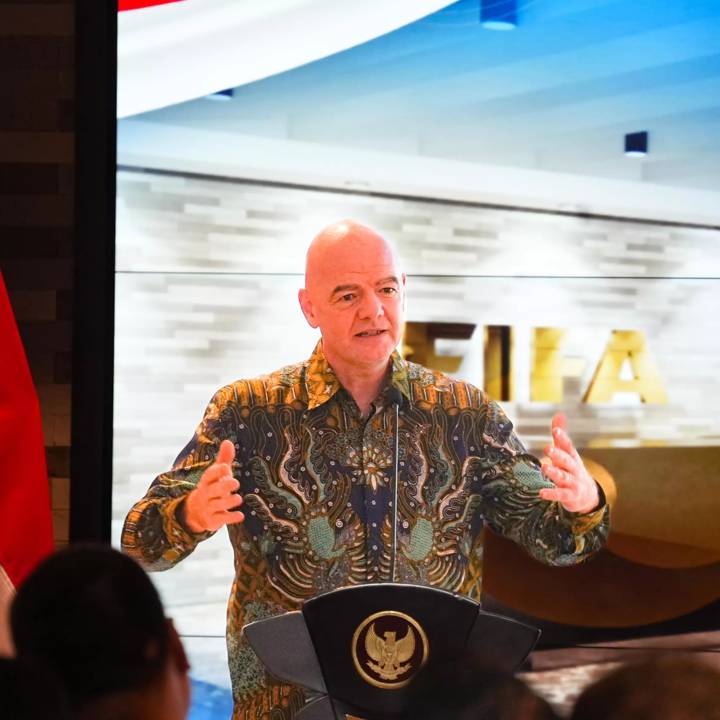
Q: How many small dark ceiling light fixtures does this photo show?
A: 3